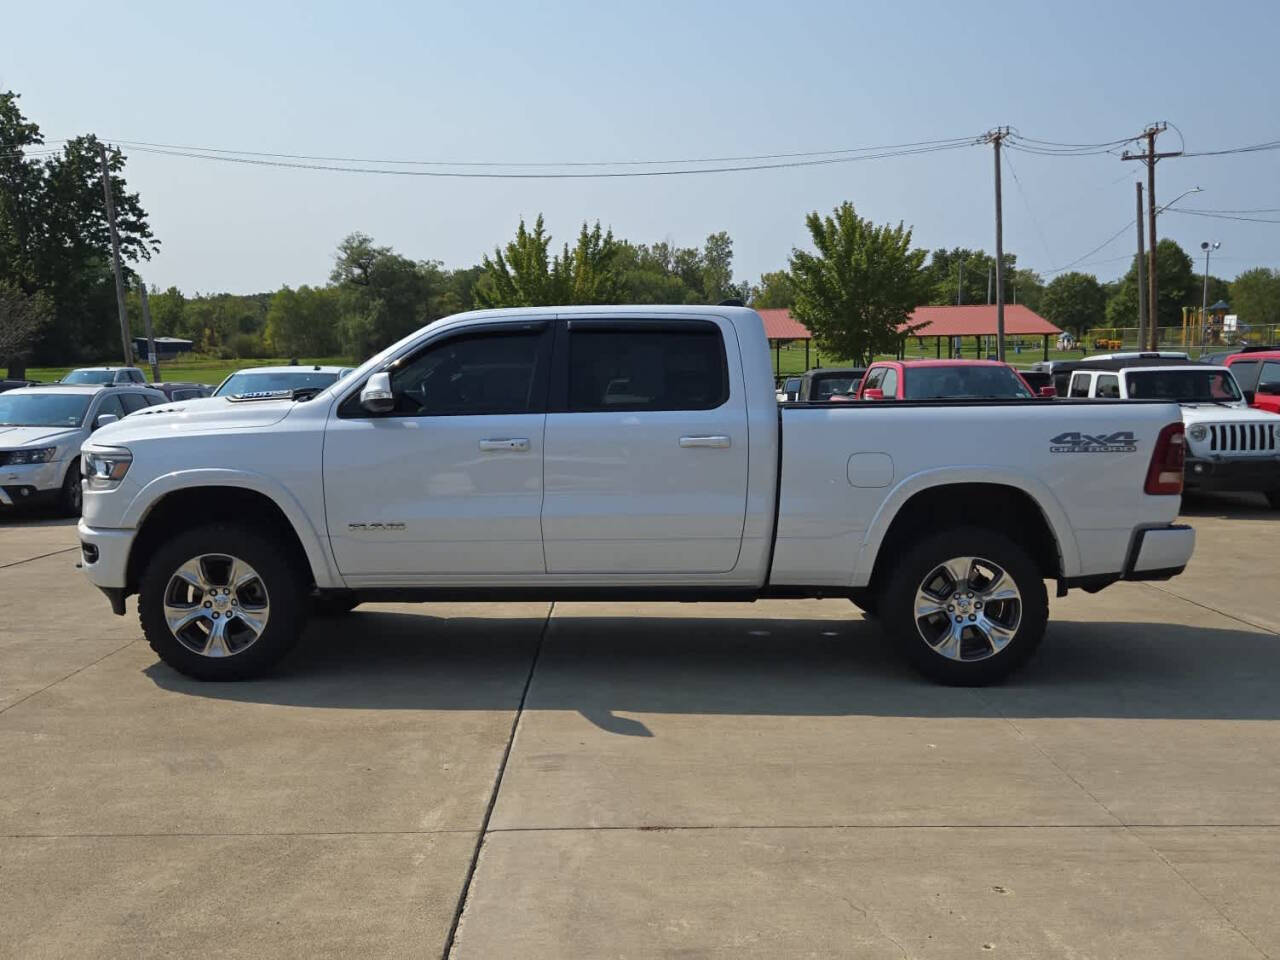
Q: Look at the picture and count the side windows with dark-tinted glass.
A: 2